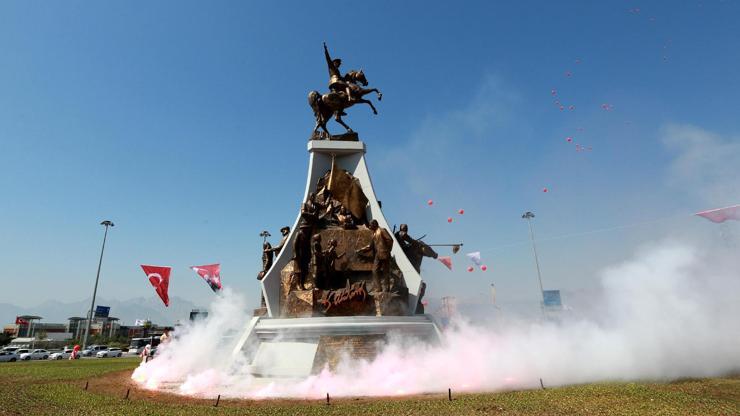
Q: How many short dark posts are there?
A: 6